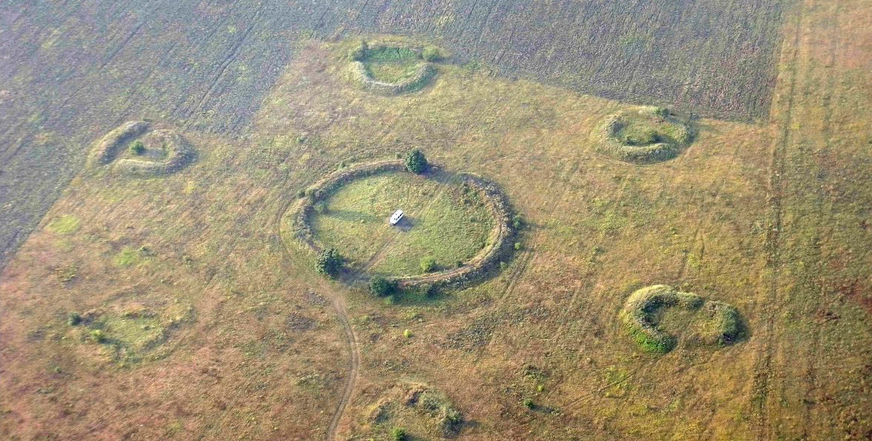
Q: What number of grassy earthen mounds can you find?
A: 7